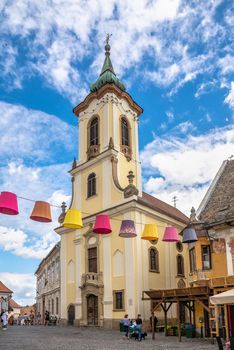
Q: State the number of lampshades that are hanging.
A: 8